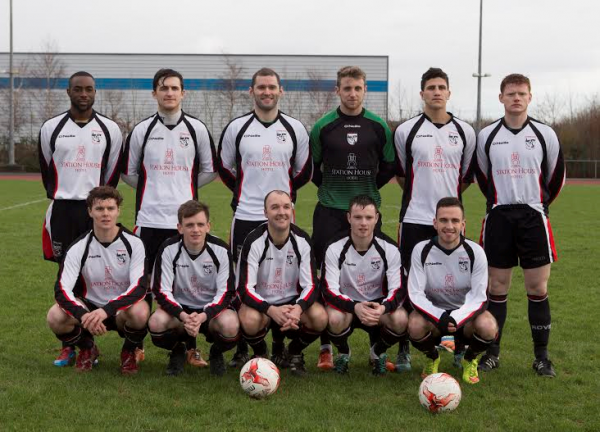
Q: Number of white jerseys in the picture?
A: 10